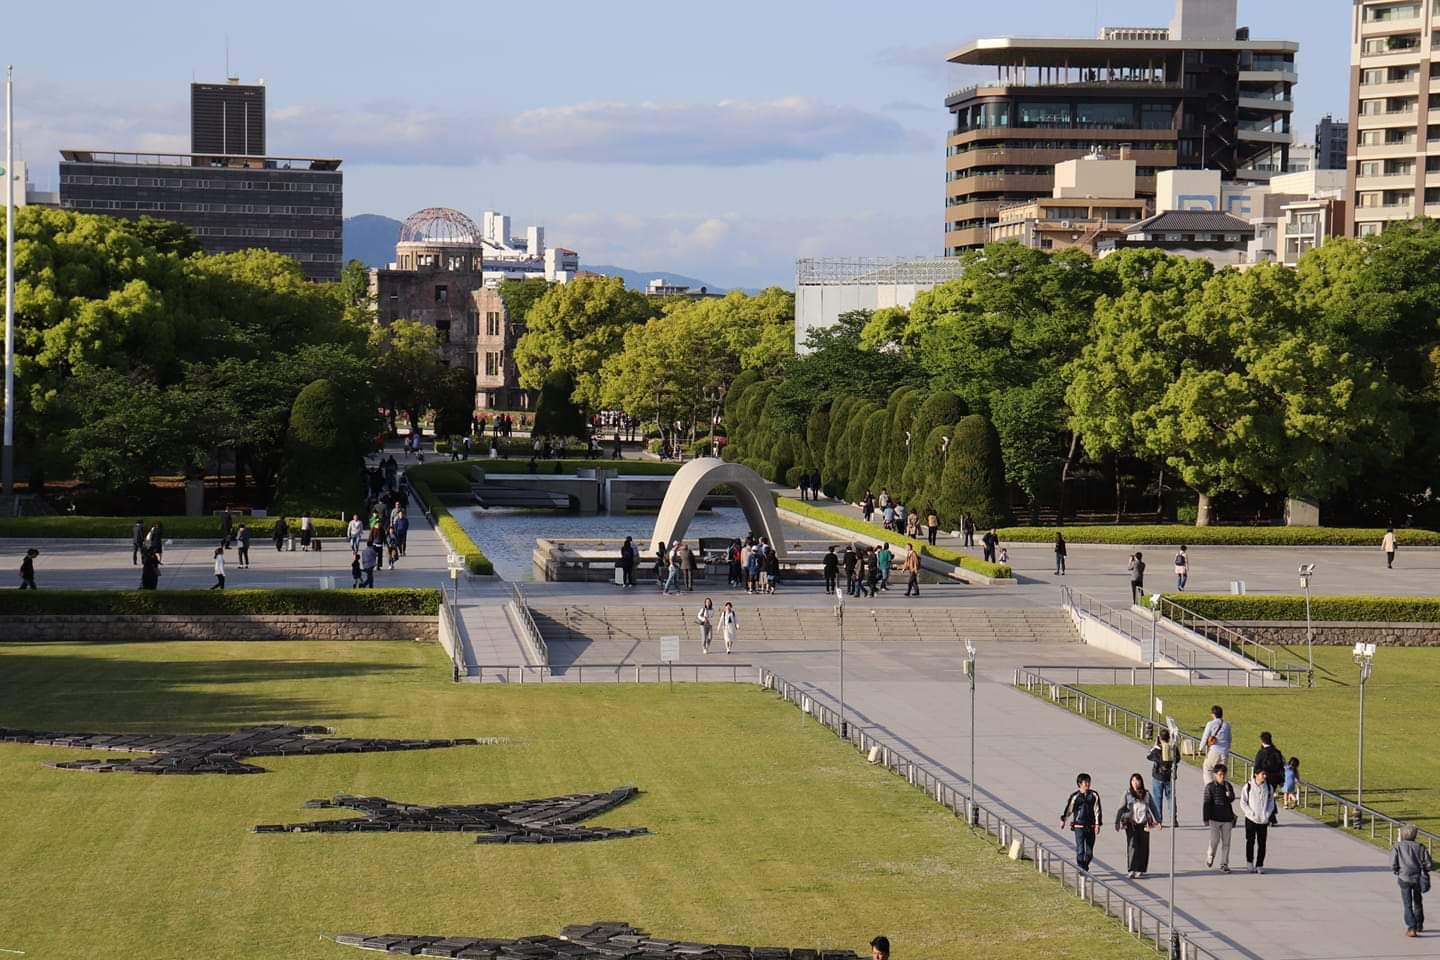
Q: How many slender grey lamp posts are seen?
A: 7